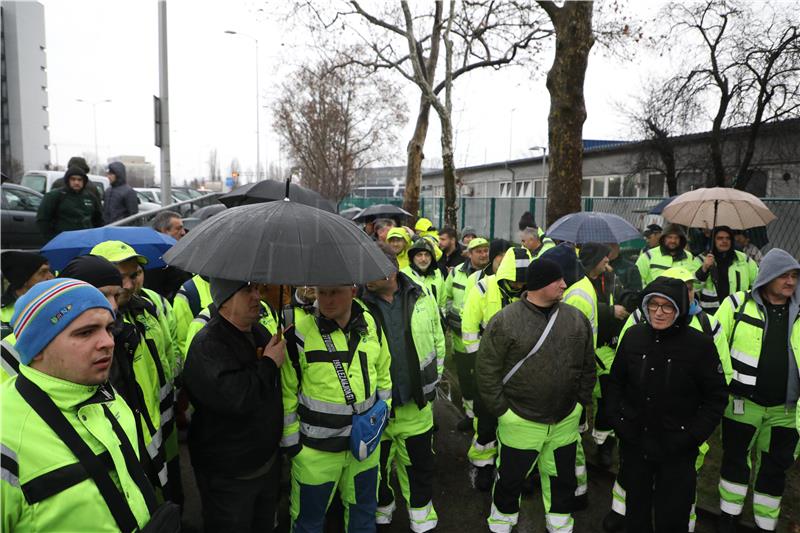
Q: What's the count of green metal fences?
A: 1